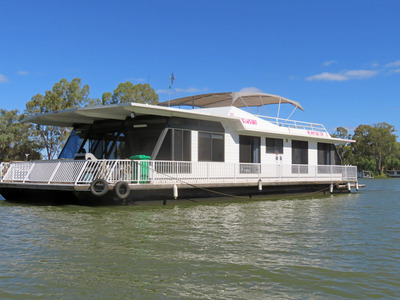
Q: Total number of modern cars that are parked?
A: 0